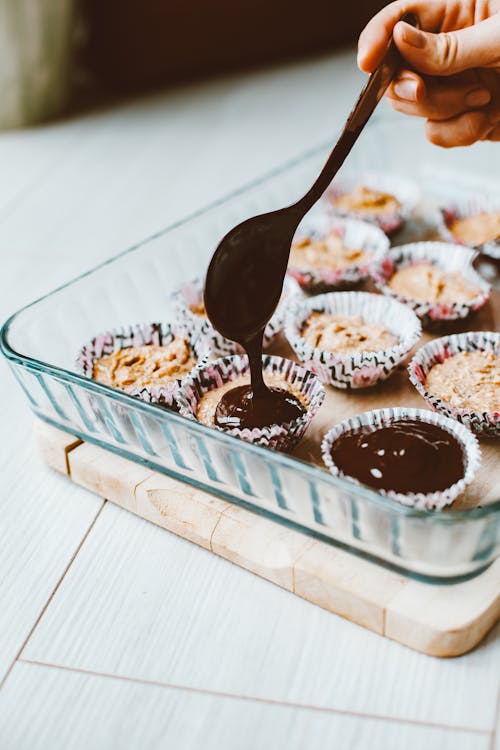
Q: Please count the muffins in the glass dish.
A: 10